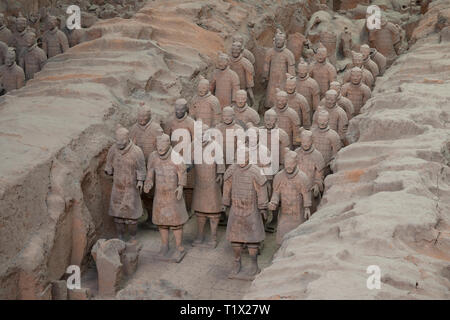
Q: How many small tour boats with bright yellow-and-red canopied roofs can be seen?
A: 0